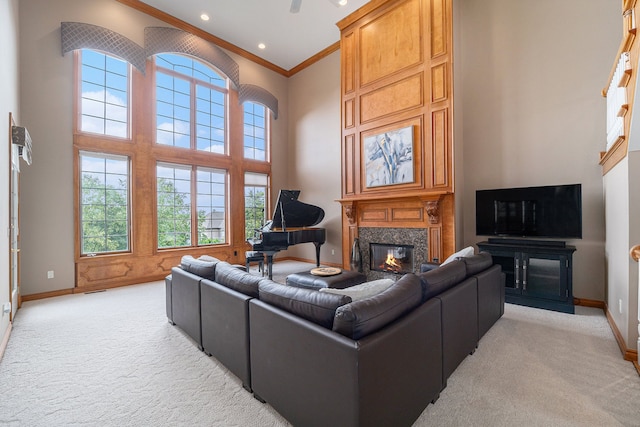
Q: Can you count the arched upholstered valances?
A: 3